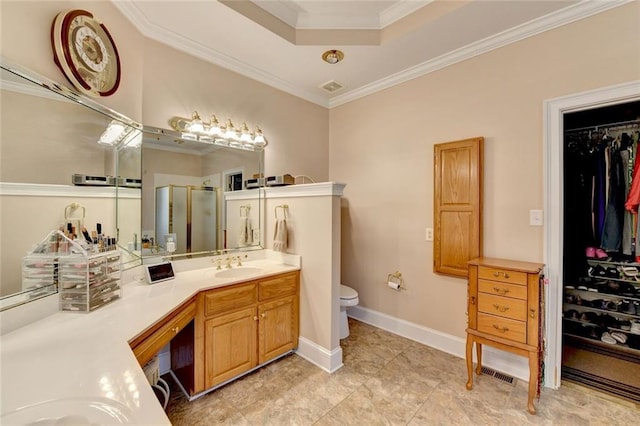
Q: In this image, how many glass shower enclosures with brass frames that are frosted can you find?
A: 1